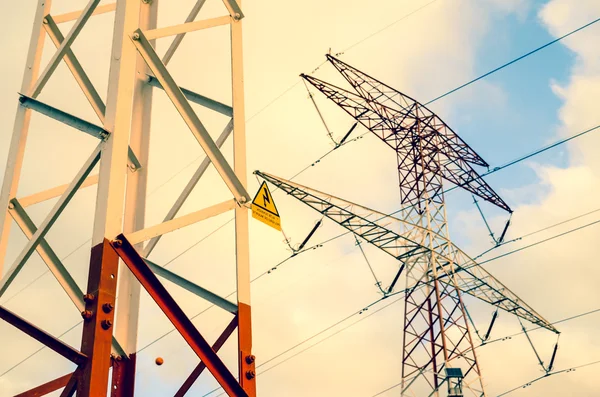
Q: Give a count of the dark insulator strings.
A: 6